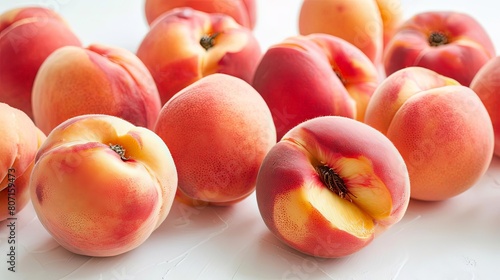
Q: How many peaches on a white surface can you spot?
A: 13